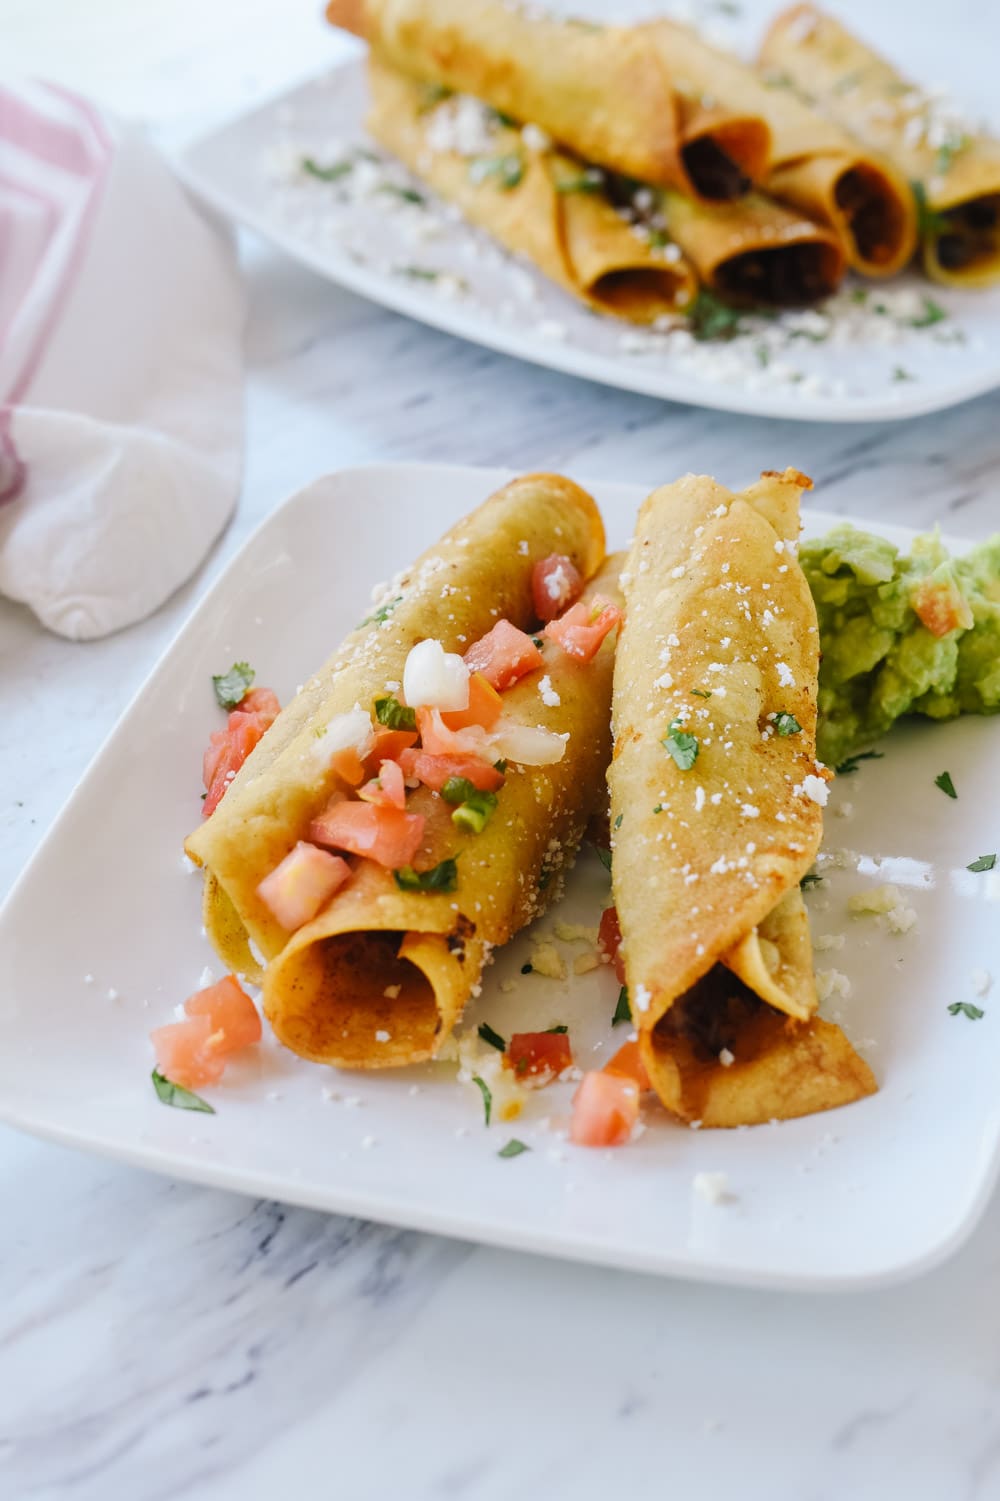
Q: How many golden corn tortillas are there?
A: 8